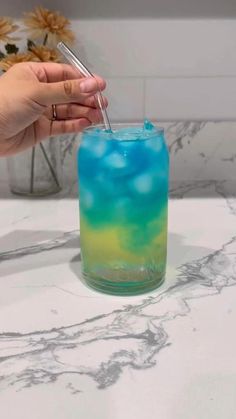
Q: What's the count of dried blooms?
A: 4